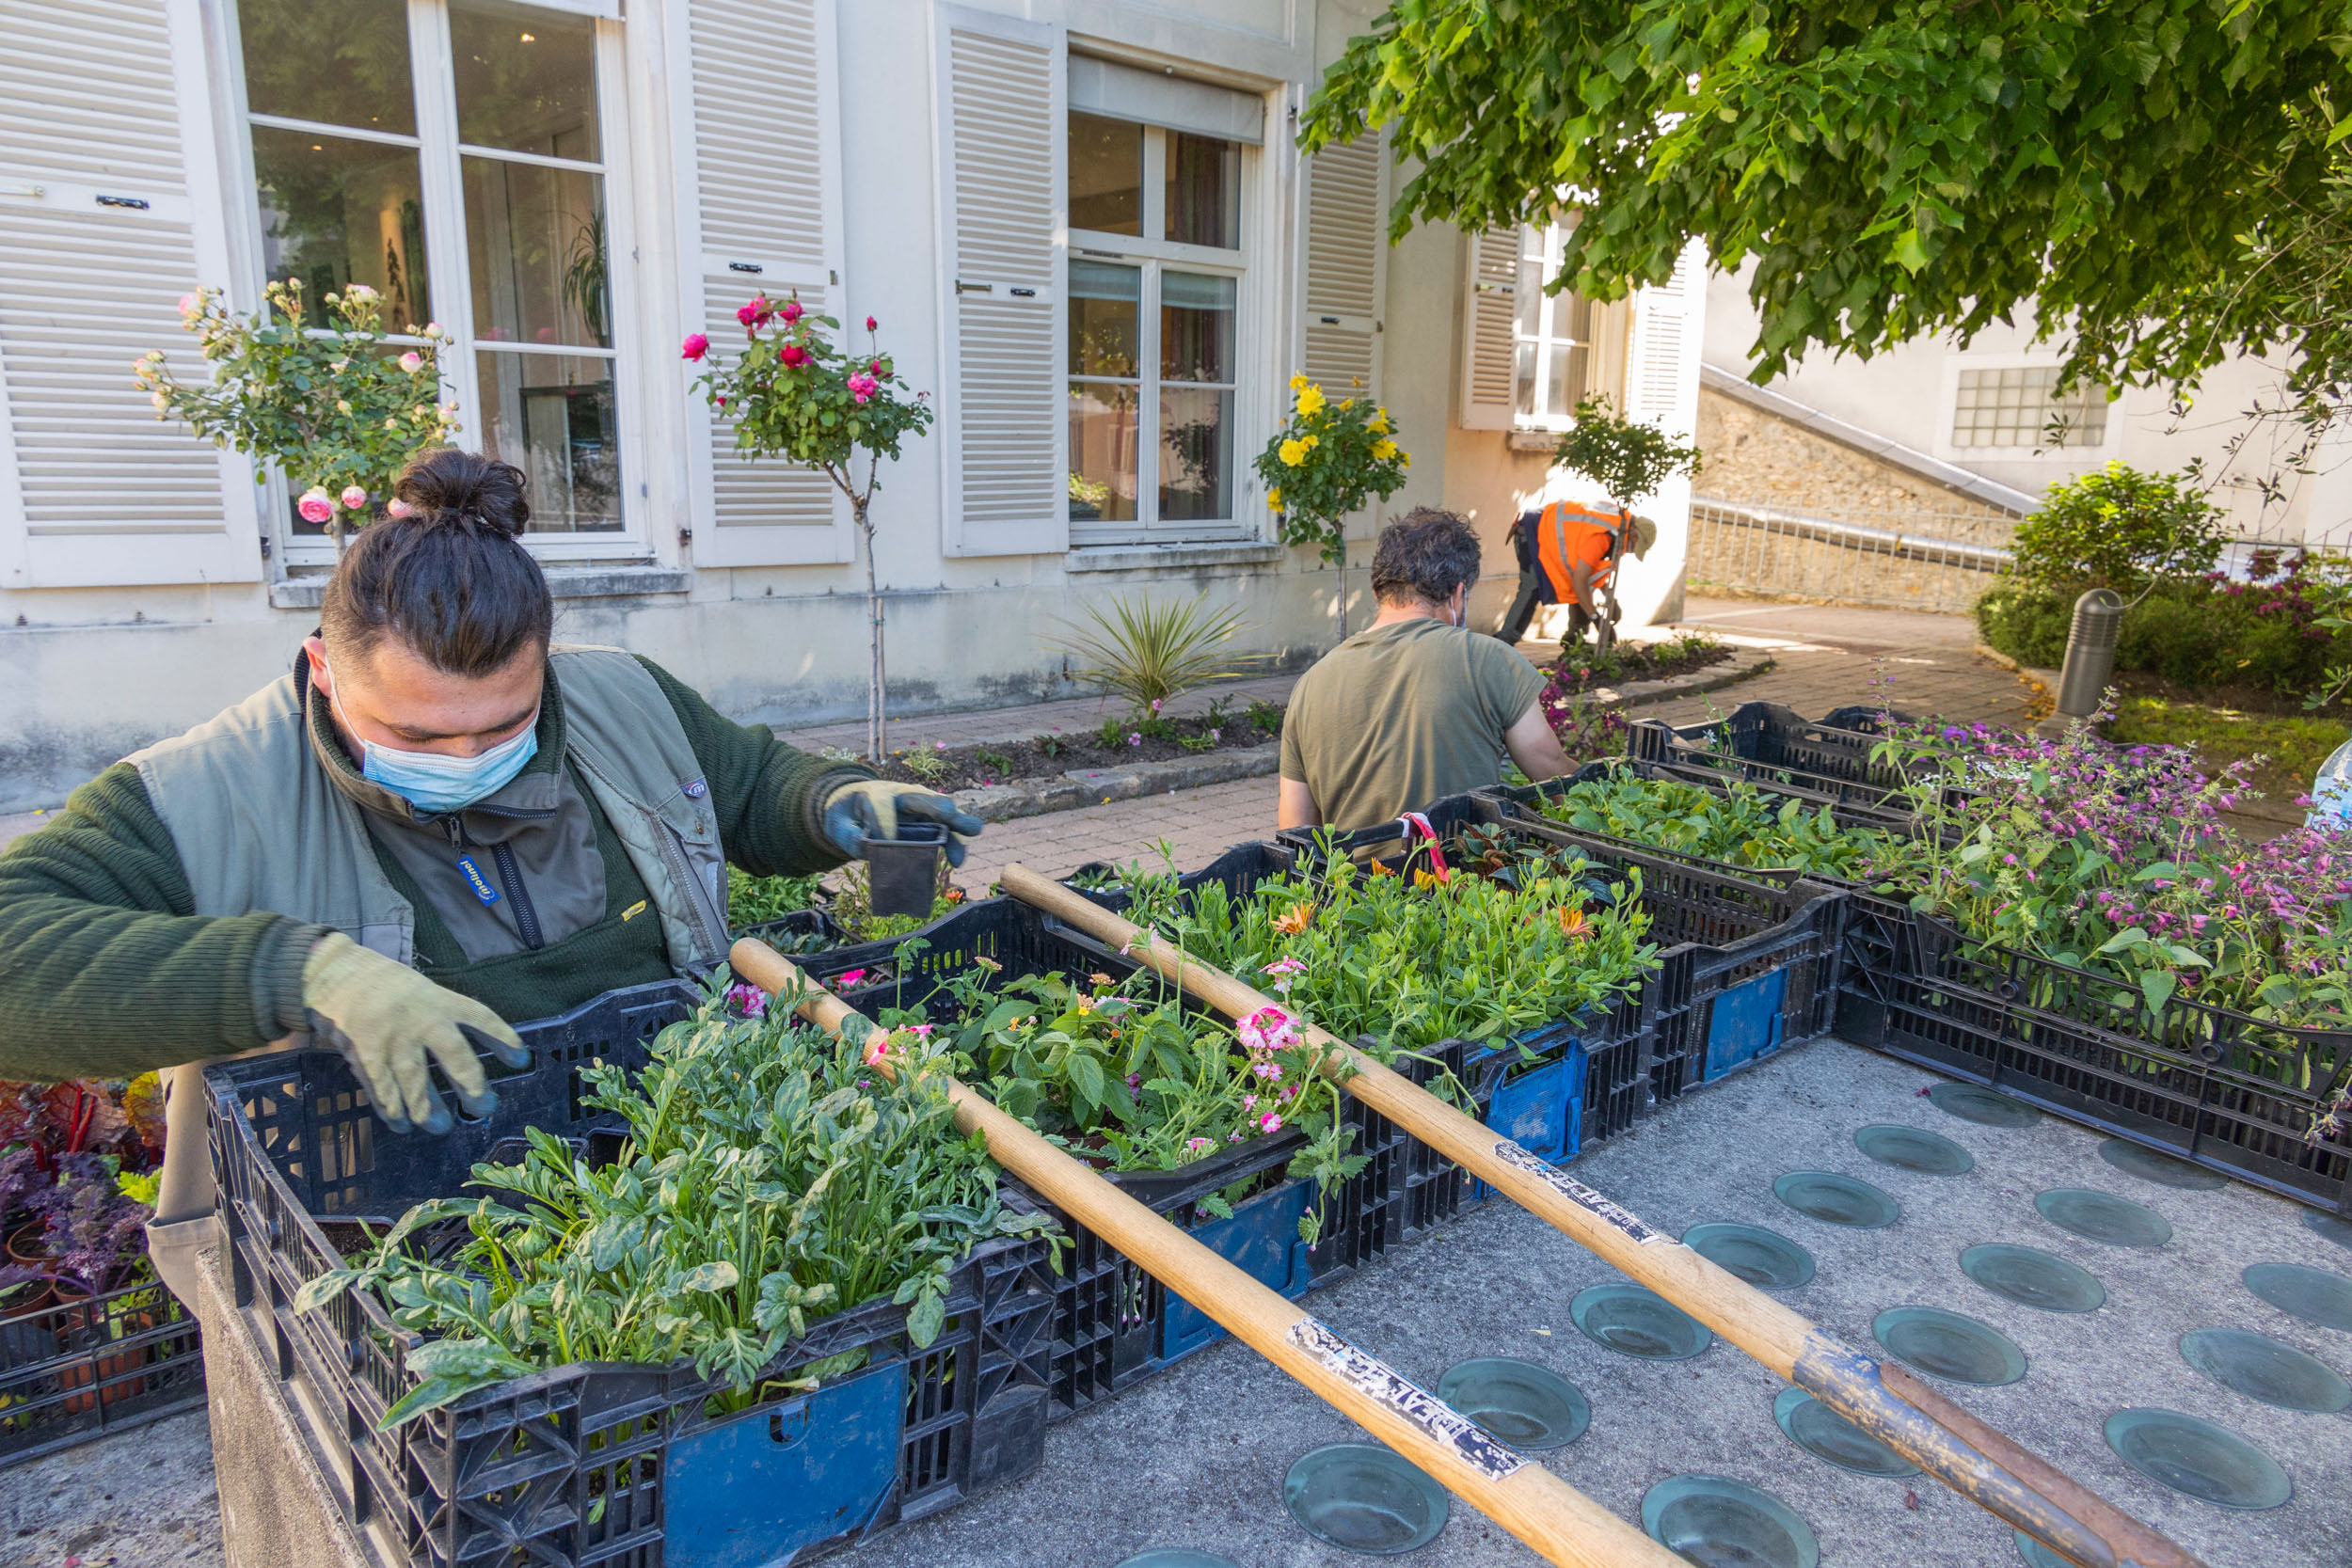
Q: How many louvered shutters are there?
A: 6